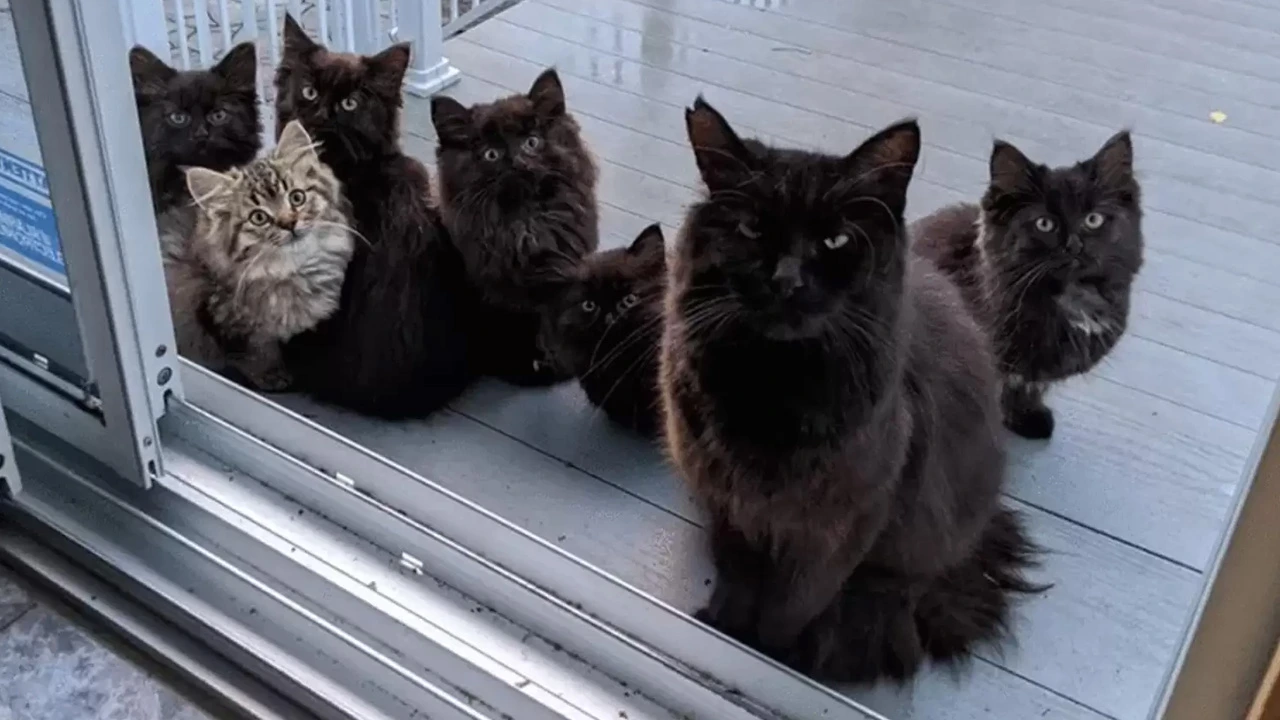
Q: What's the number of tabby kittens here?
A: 1